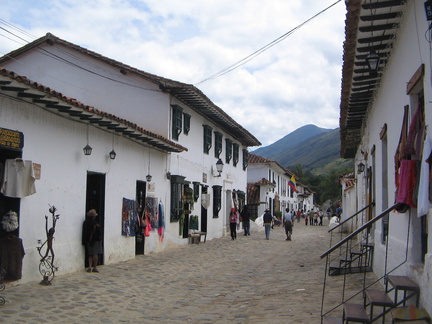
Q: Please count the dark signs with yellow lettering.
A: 1